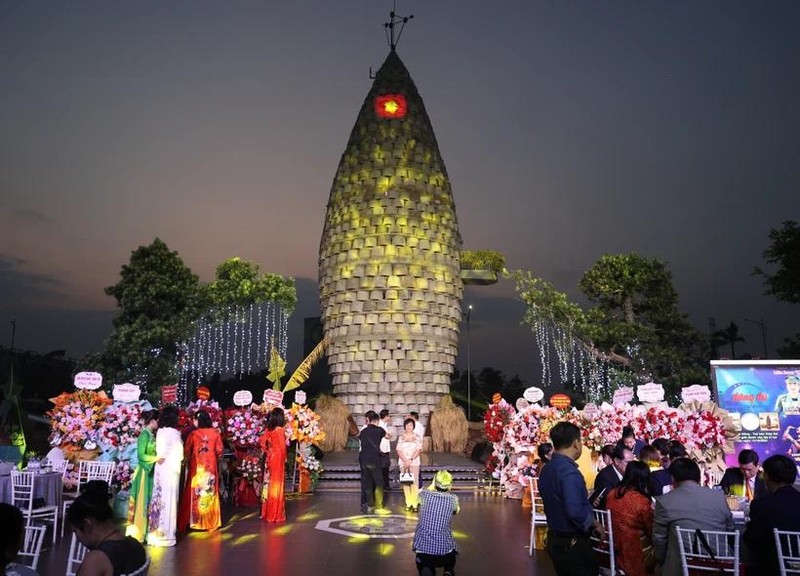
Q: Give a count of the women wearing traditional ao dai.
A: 4